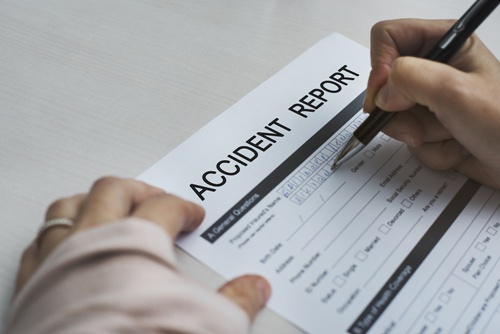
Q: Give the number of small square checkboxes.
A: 11